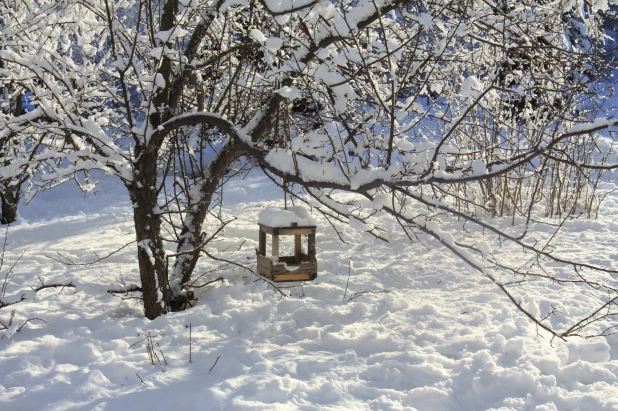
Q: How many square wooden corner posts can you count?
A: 4